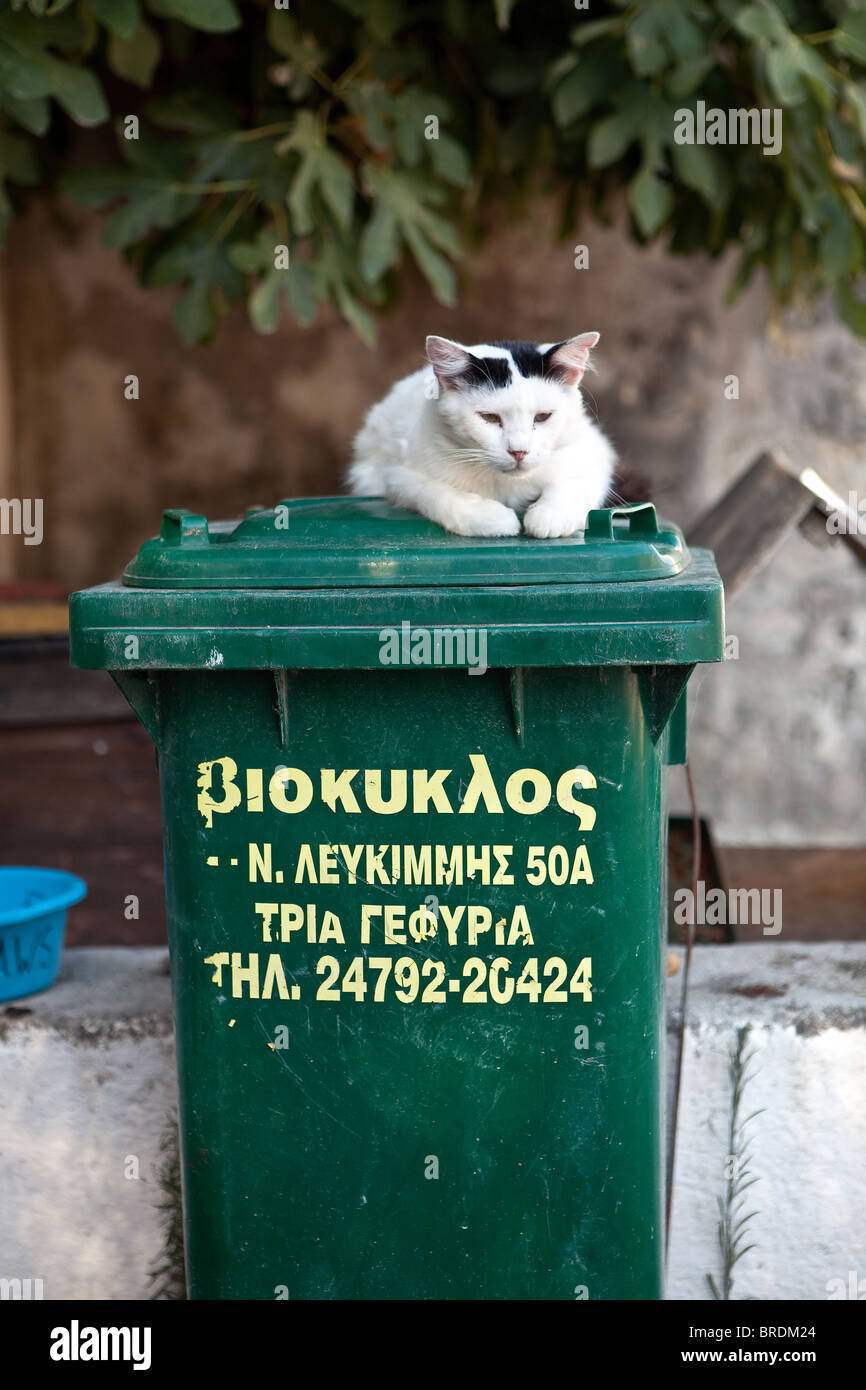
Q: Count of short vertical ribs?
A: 2